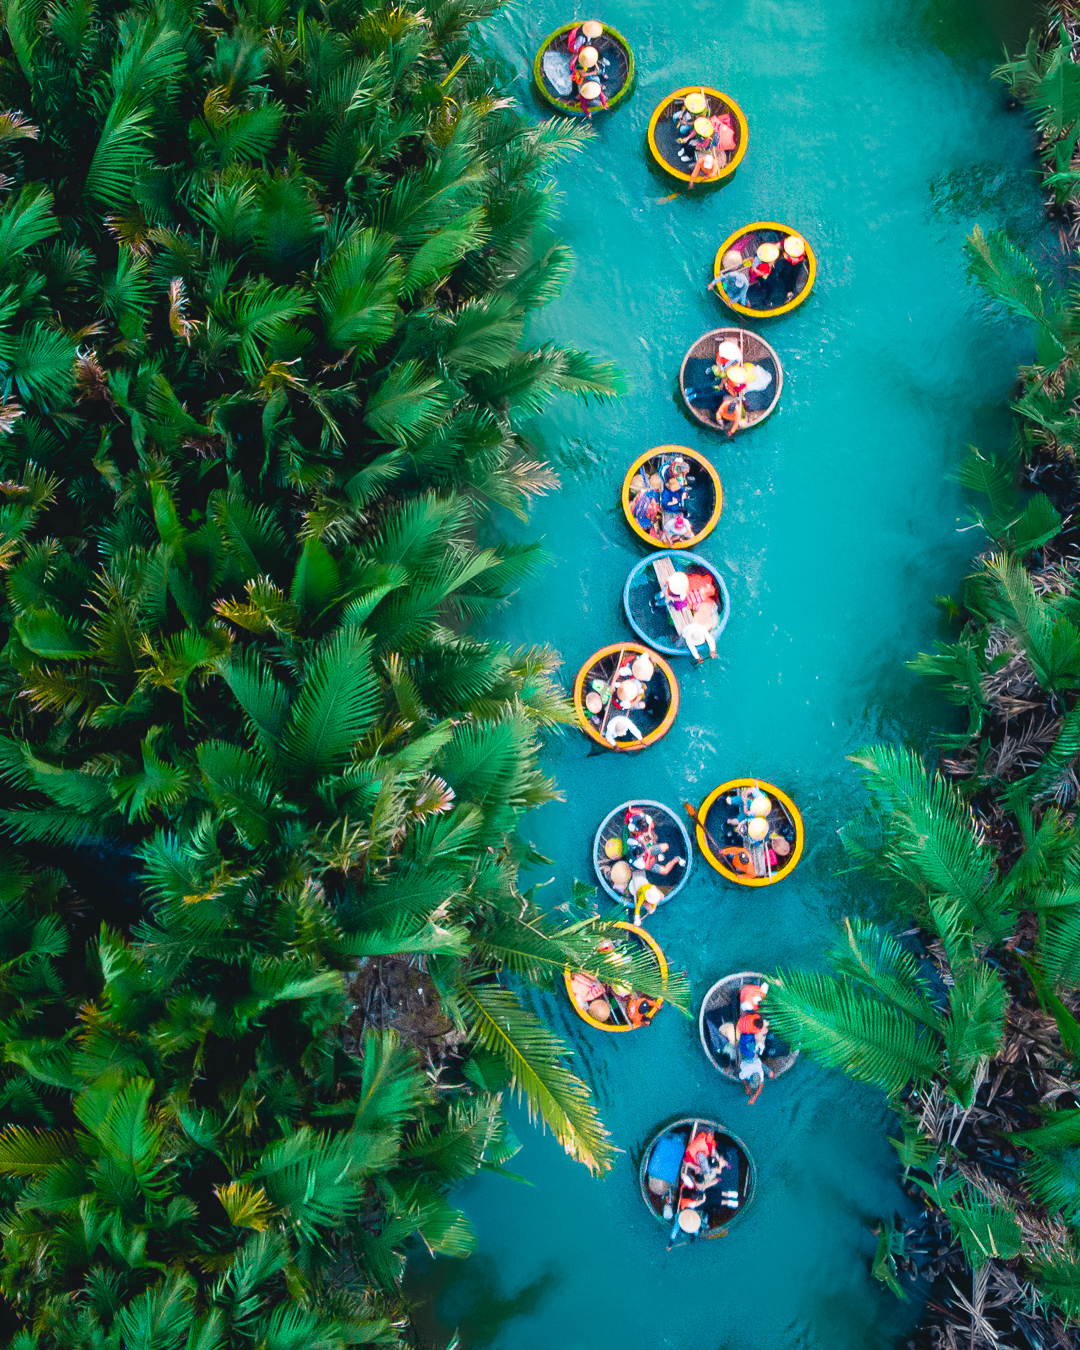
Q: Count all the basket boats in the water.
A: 12